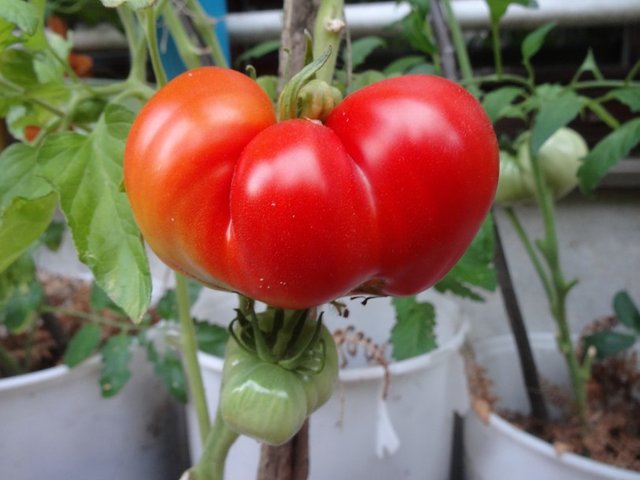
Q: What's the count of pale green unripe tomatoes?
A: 3